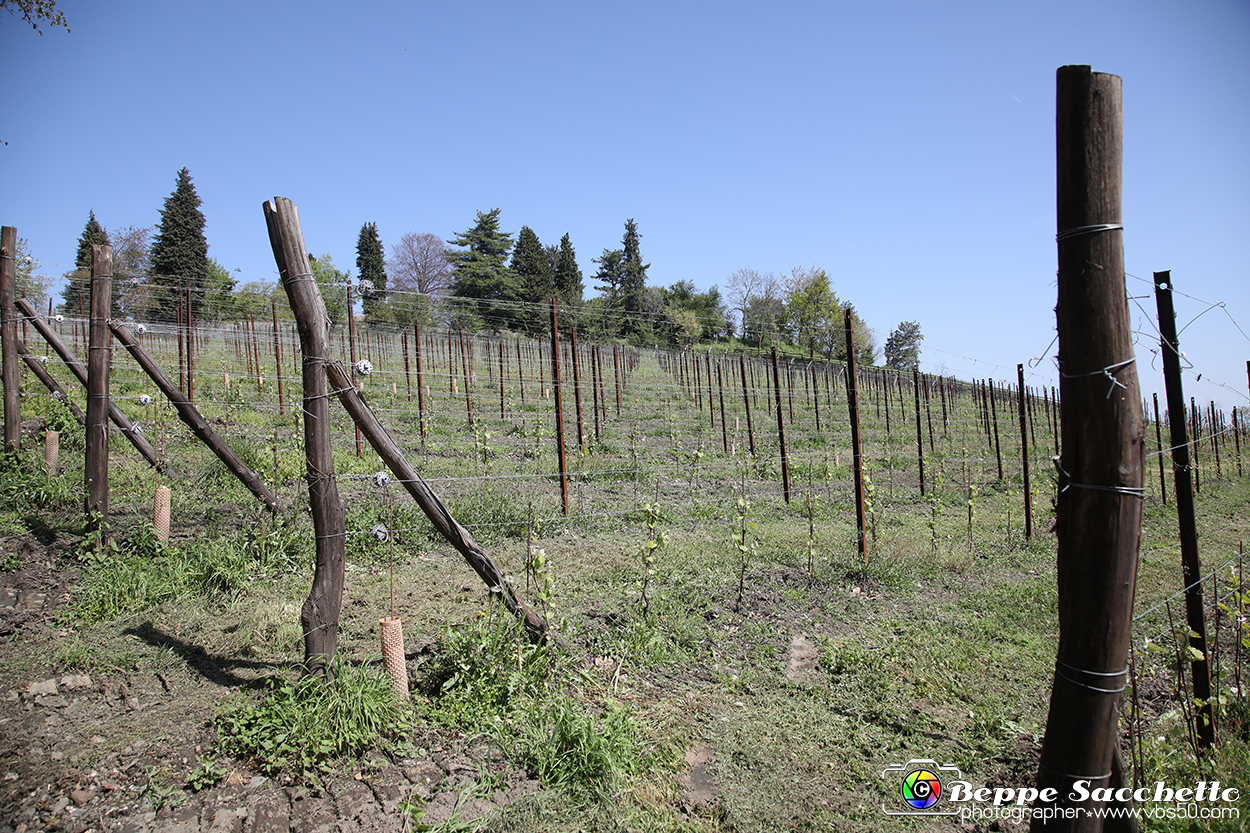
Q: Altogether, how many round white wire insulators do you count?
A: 12